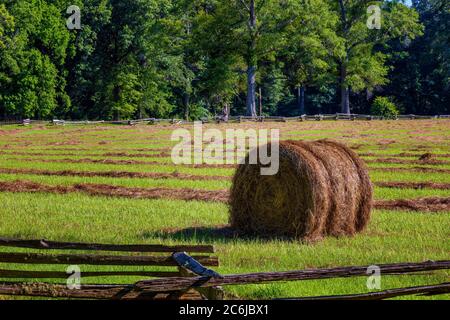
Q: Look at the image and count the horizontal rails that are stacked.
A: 4